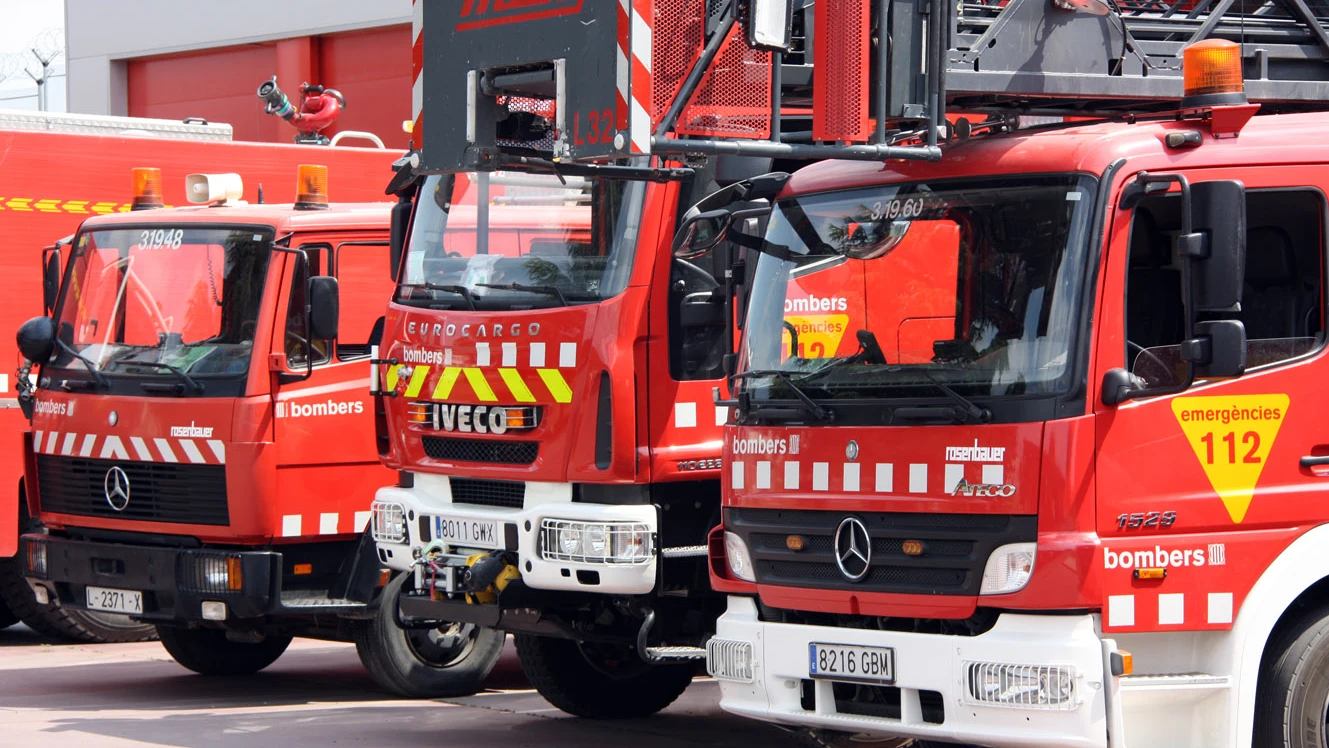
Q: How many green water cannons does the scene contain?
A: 0